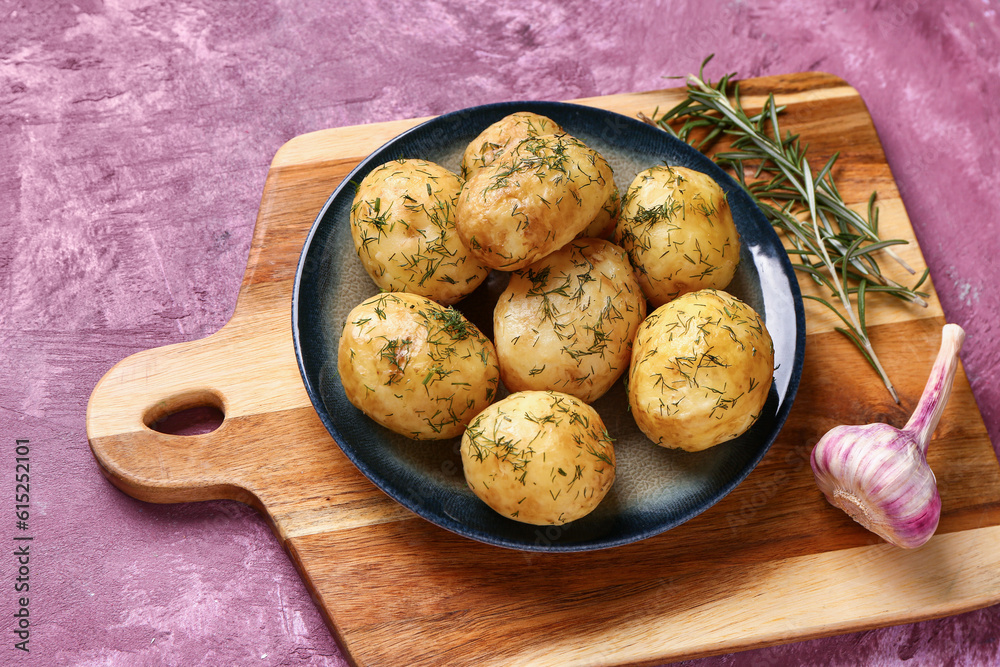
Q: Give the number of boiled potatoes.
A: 8